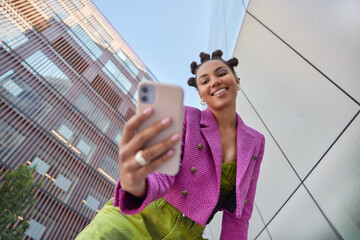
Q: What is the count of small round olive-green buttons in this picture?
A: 6